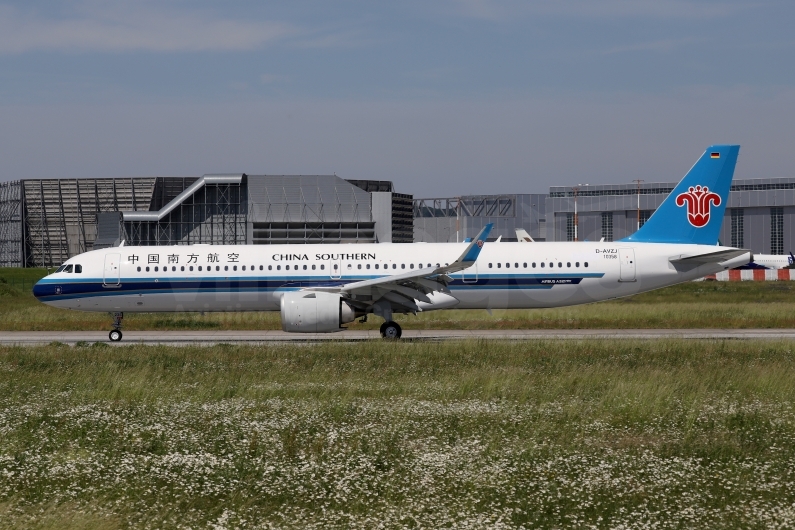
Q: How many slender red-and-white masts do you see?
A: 3